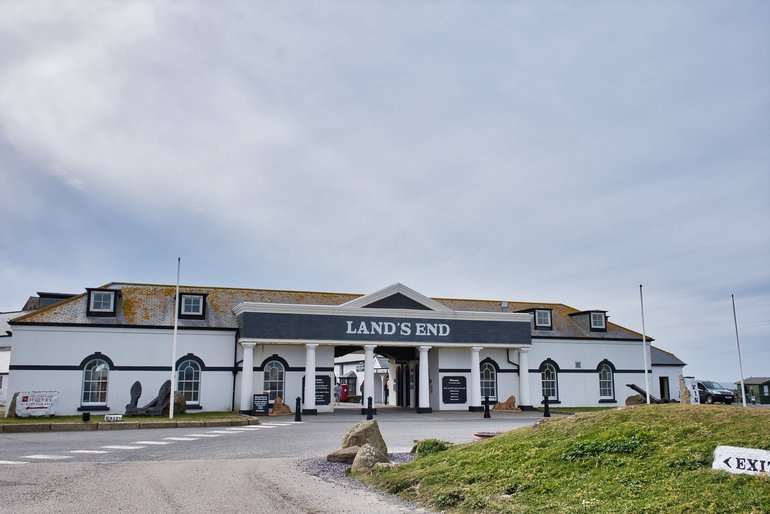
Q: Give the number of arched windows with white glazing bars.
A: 6